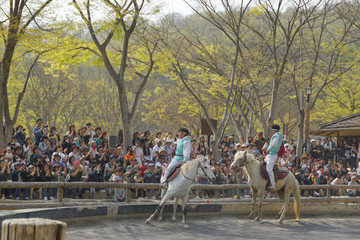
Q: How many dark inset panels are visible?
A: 2